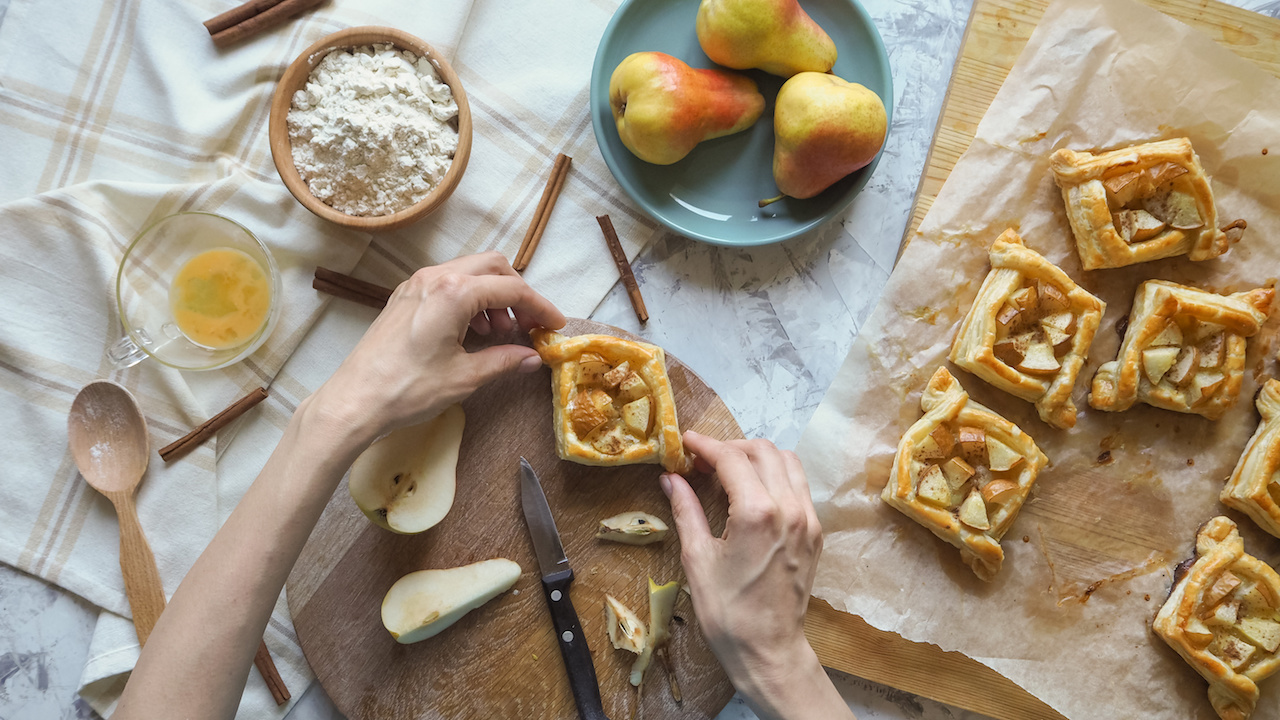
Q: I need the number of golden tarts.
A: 7